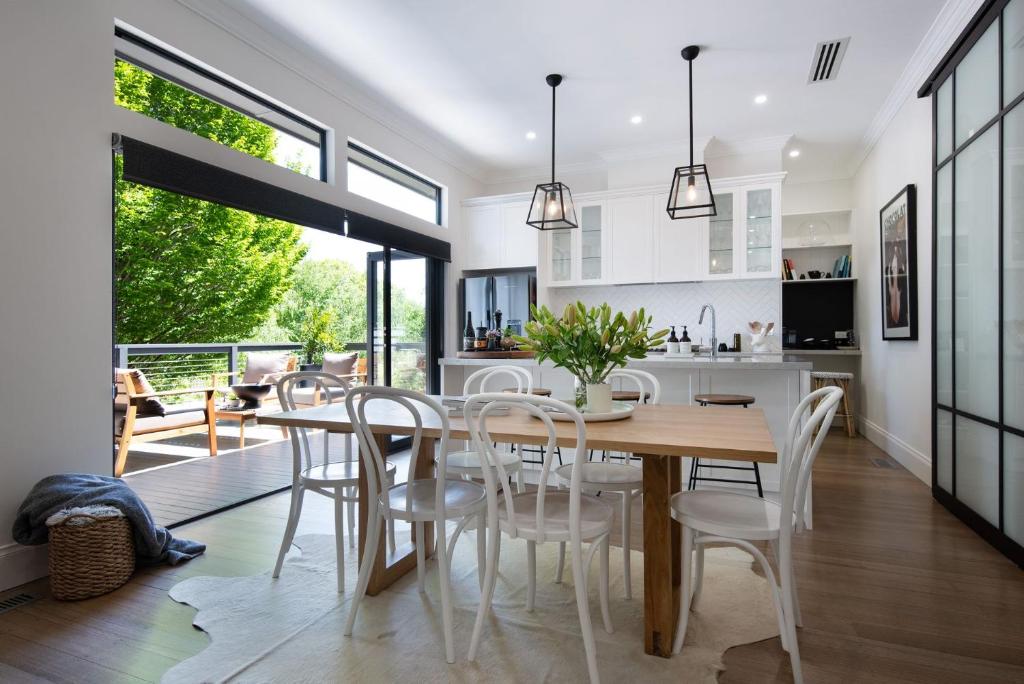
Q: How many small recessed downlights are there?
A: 4